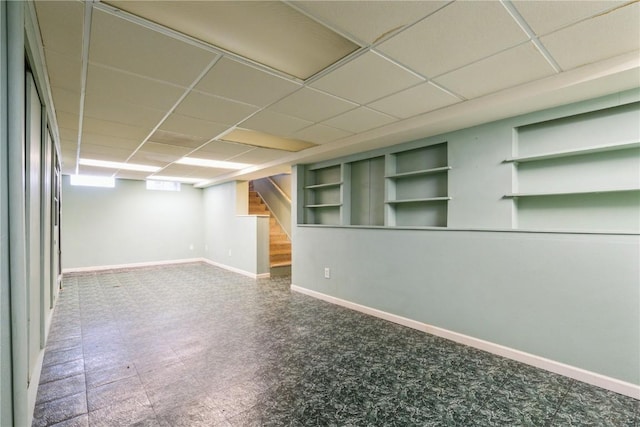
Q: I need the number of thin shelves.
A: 6